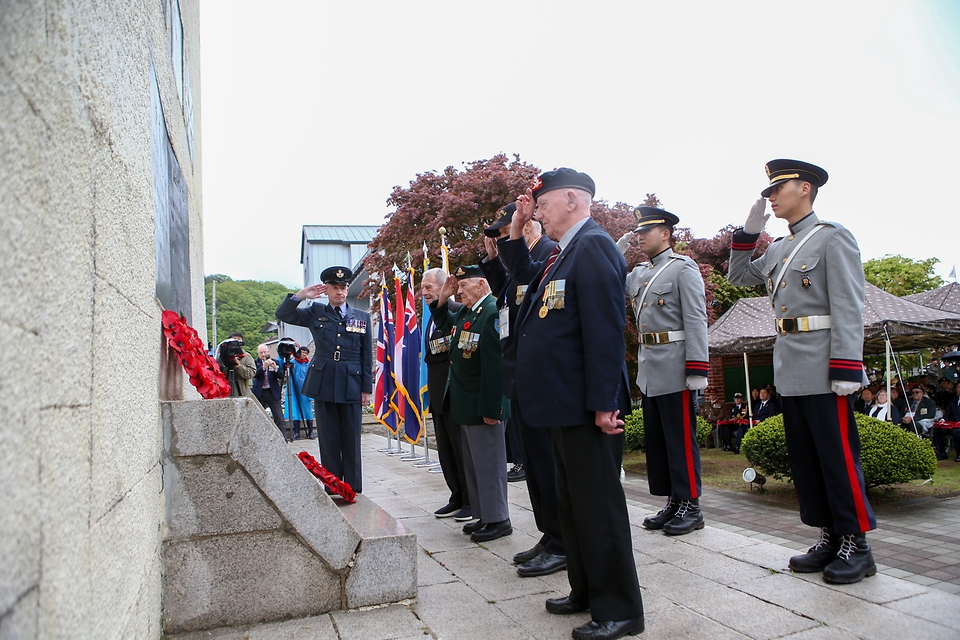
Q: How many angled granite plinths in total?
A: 1